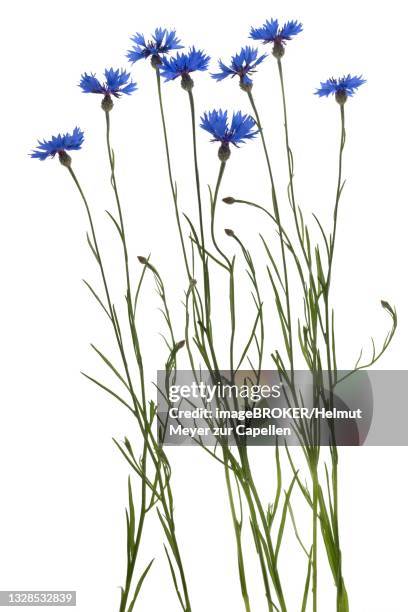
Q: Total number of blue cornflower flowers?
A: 8